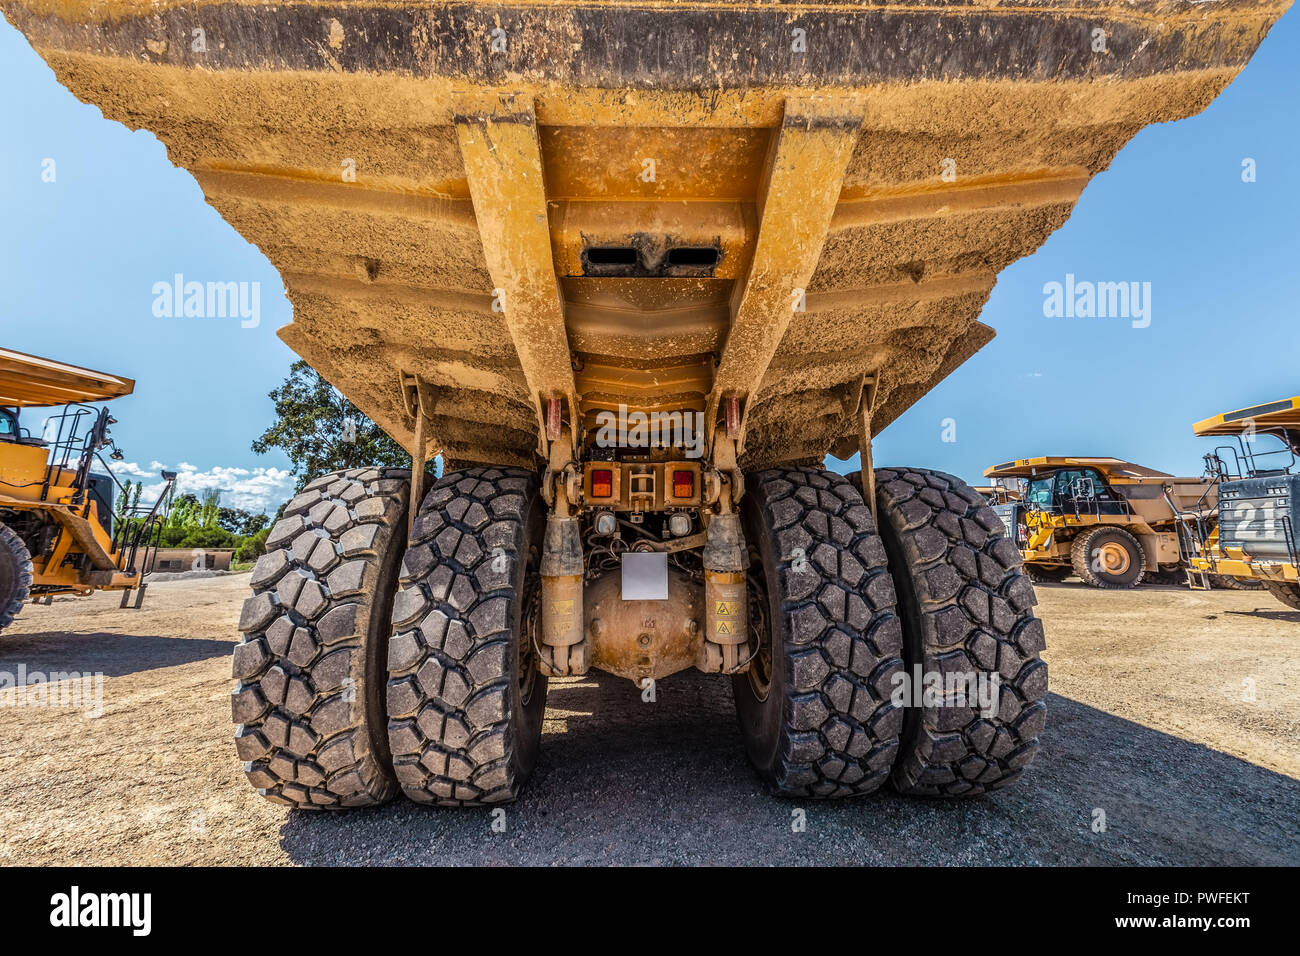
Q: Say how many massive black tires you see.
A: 4